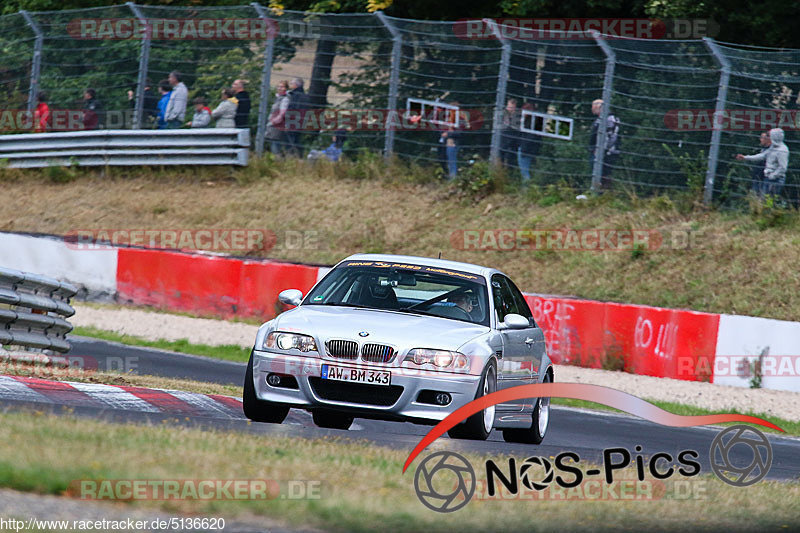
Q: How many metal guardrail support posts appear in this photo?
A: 7